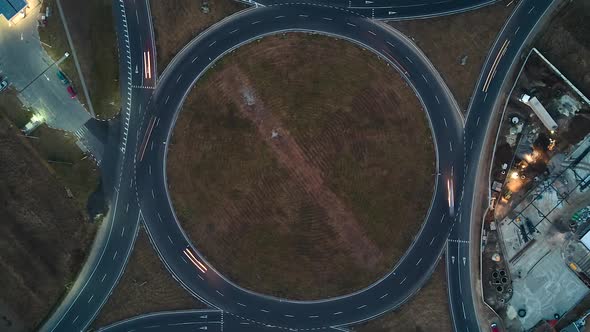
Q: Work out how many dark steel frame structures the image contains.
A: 1